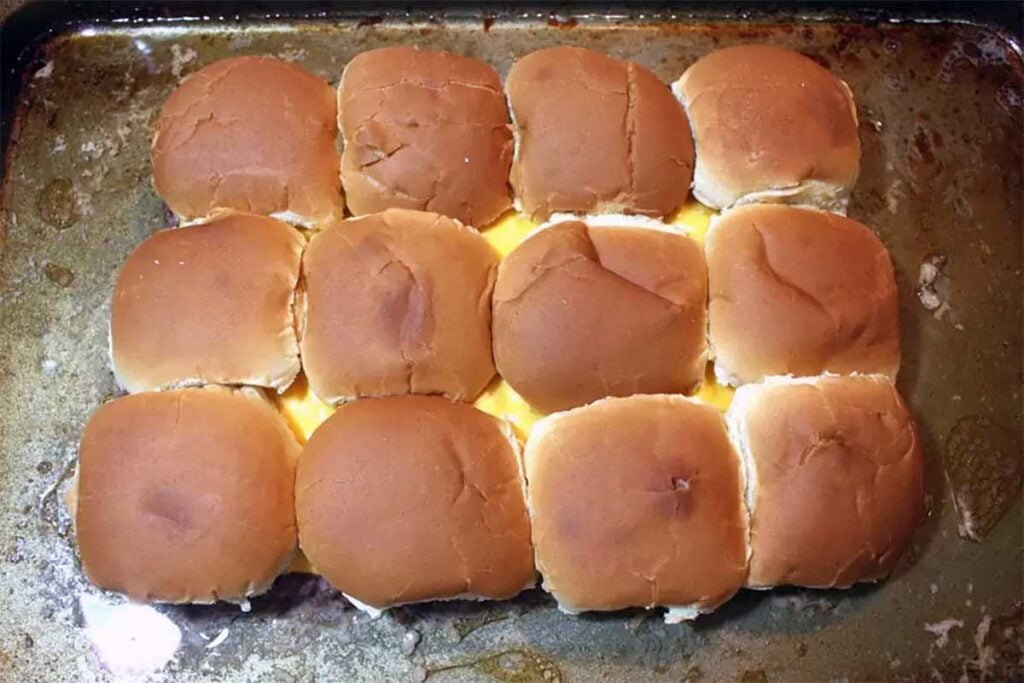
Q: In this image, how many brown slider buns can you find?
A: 12